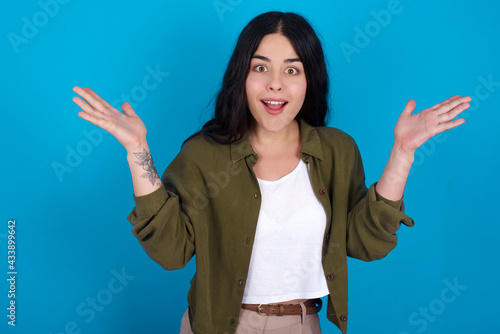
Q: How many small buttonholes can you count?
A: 4